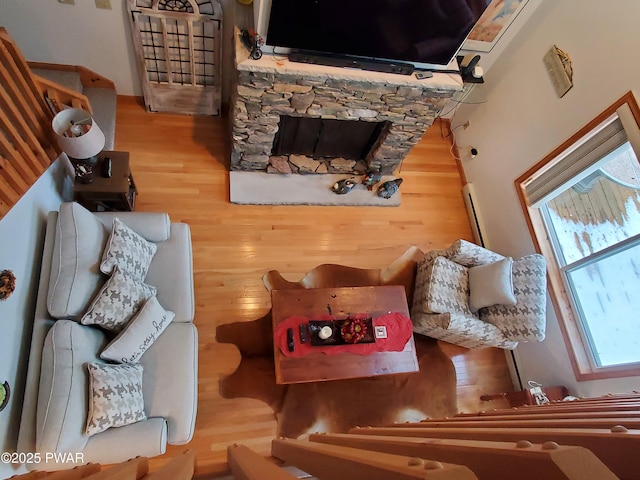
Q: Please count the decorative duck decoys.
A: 3